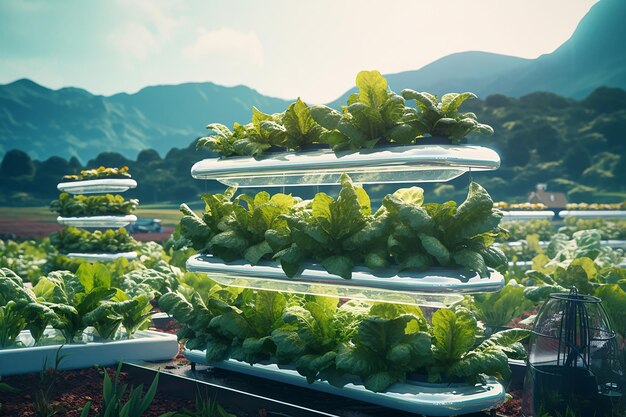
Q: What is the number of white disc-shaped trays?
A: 6